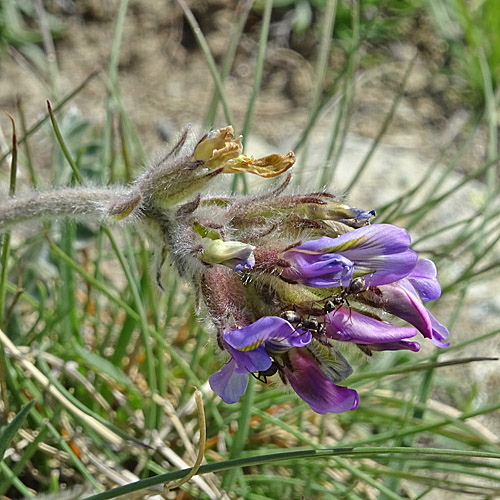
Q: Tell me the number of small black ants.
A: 3